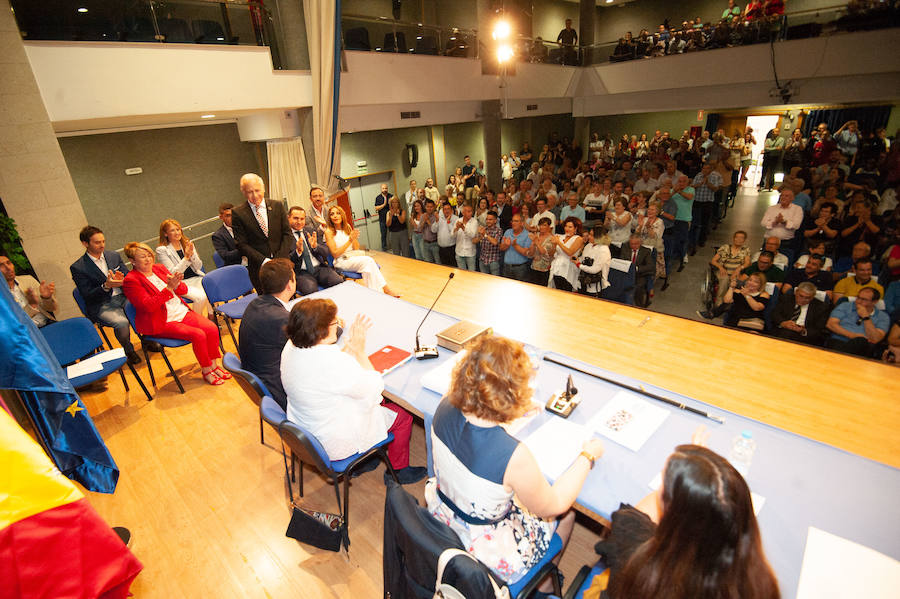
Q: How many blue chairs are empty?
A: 2